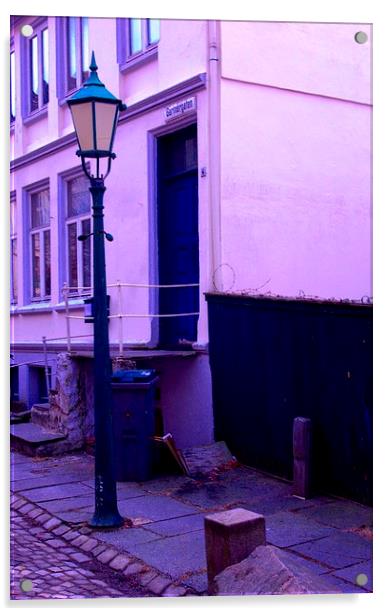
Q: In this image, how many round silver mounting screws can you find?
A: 4